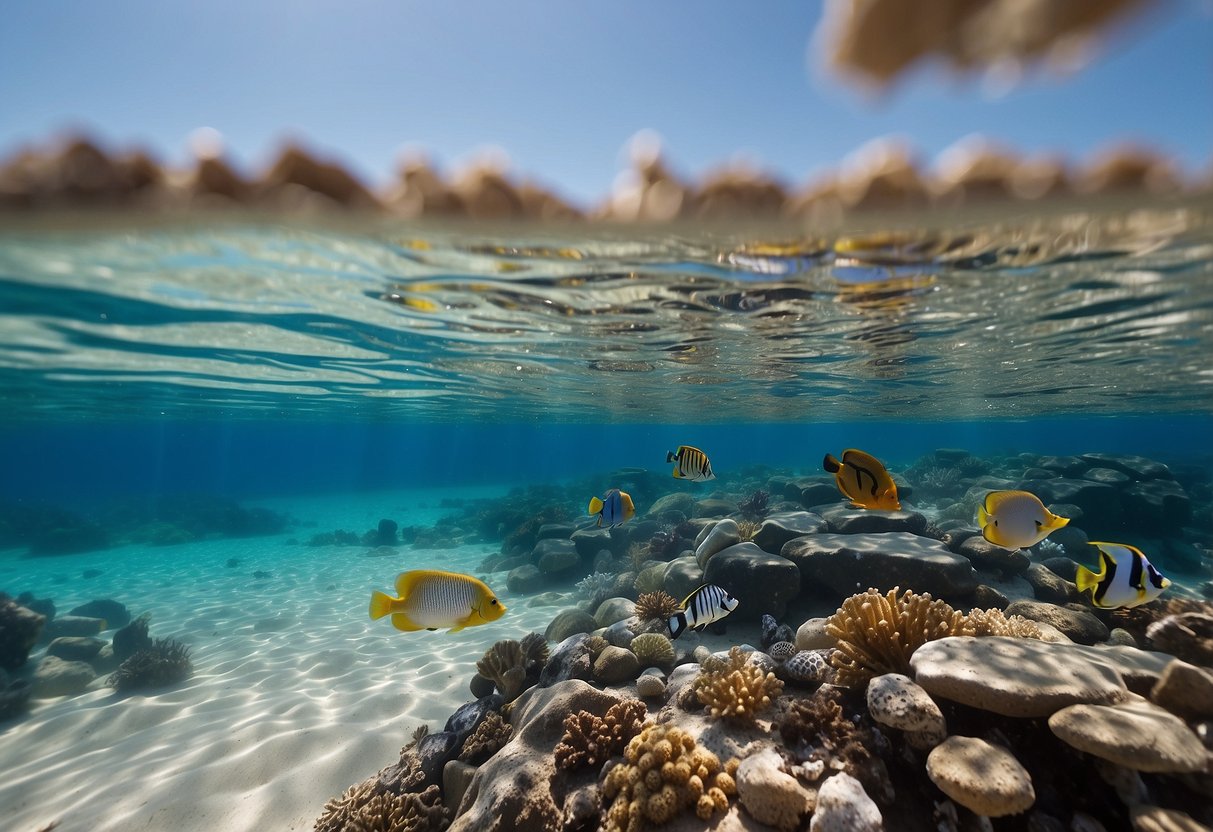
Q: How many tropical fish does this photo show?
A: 7